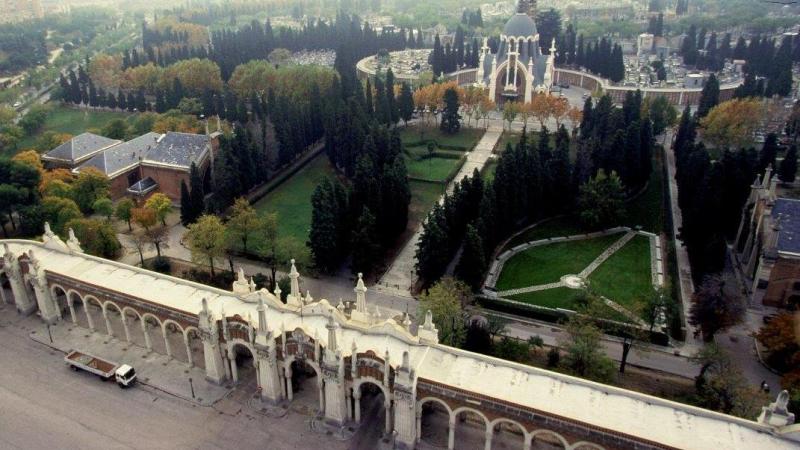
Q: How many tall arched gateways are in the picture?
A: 3